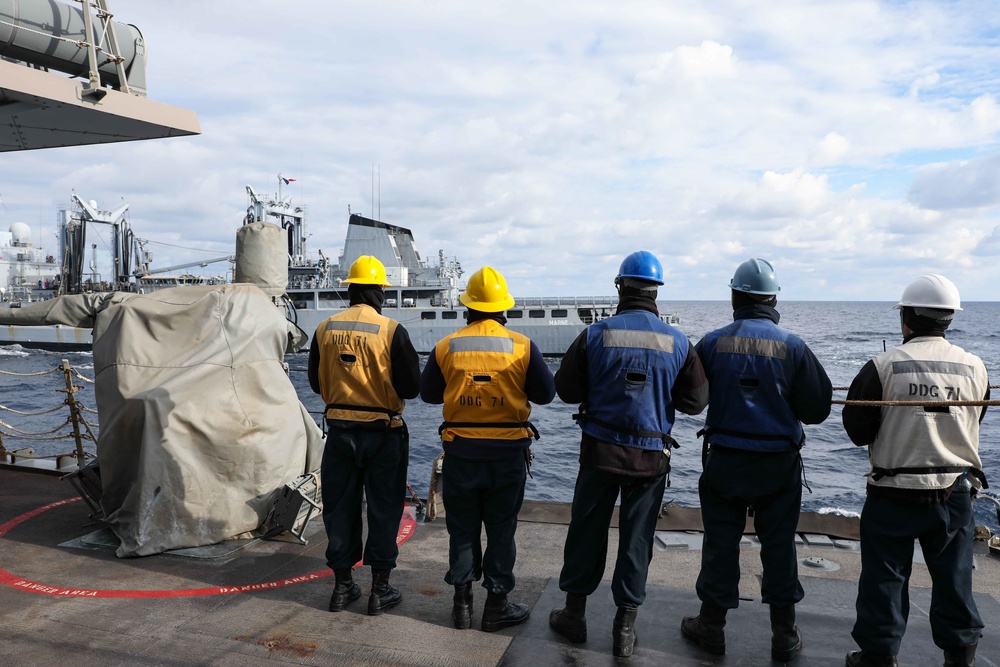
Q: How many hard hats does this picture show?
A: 5